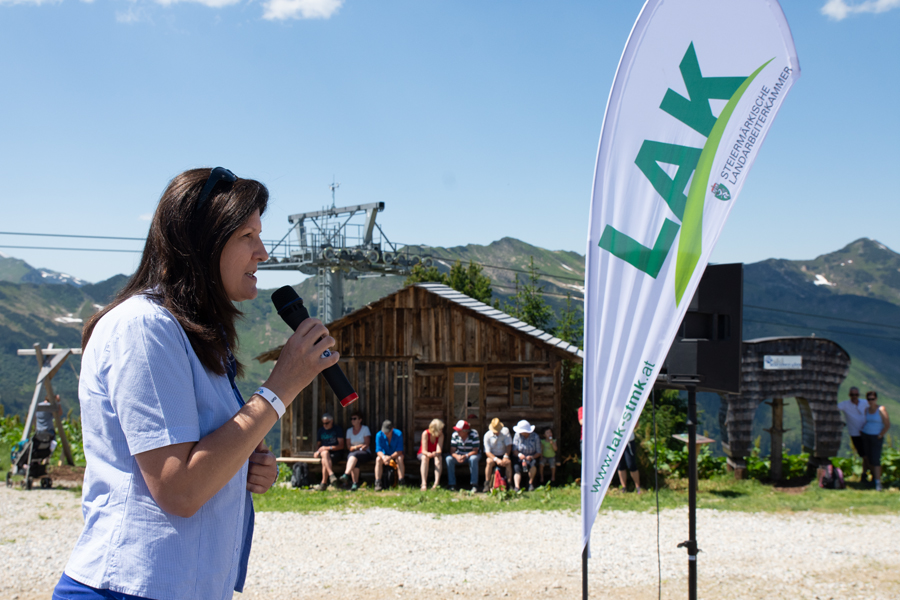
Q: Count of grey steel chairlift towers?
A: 1